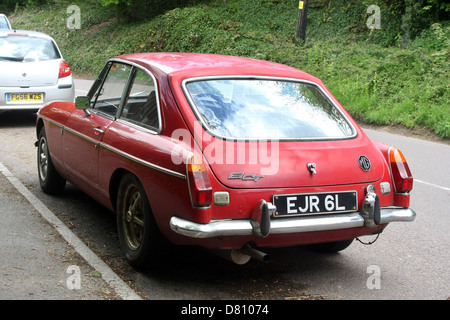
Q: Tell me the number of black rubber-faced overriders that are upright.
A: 2